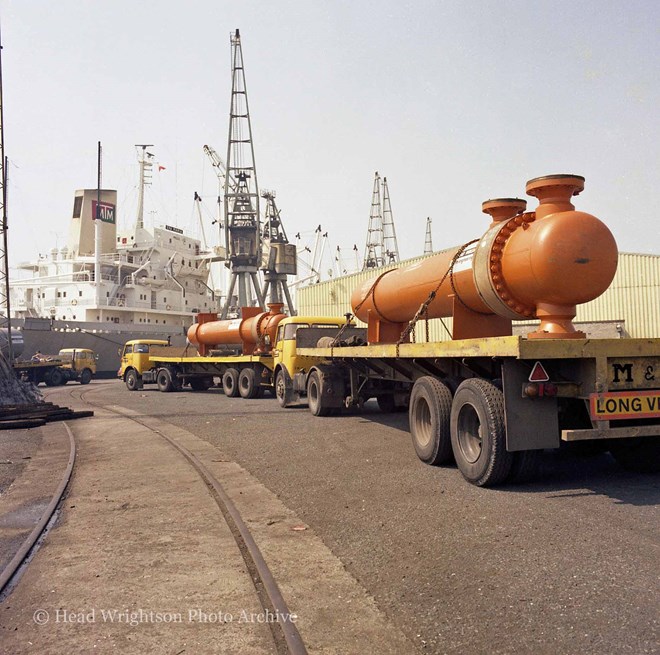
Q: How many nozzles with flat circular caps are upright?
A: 3